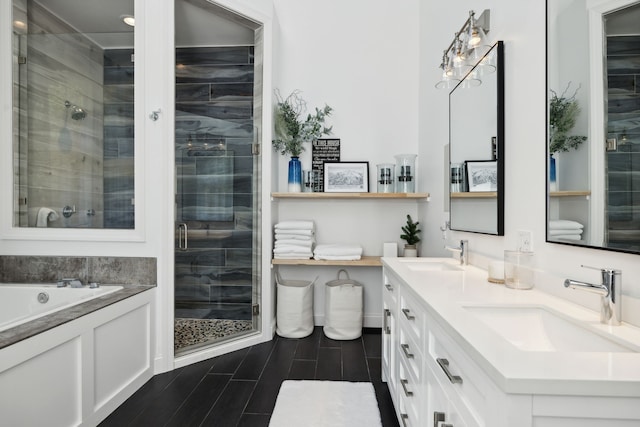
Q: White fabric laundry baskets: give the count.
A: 2